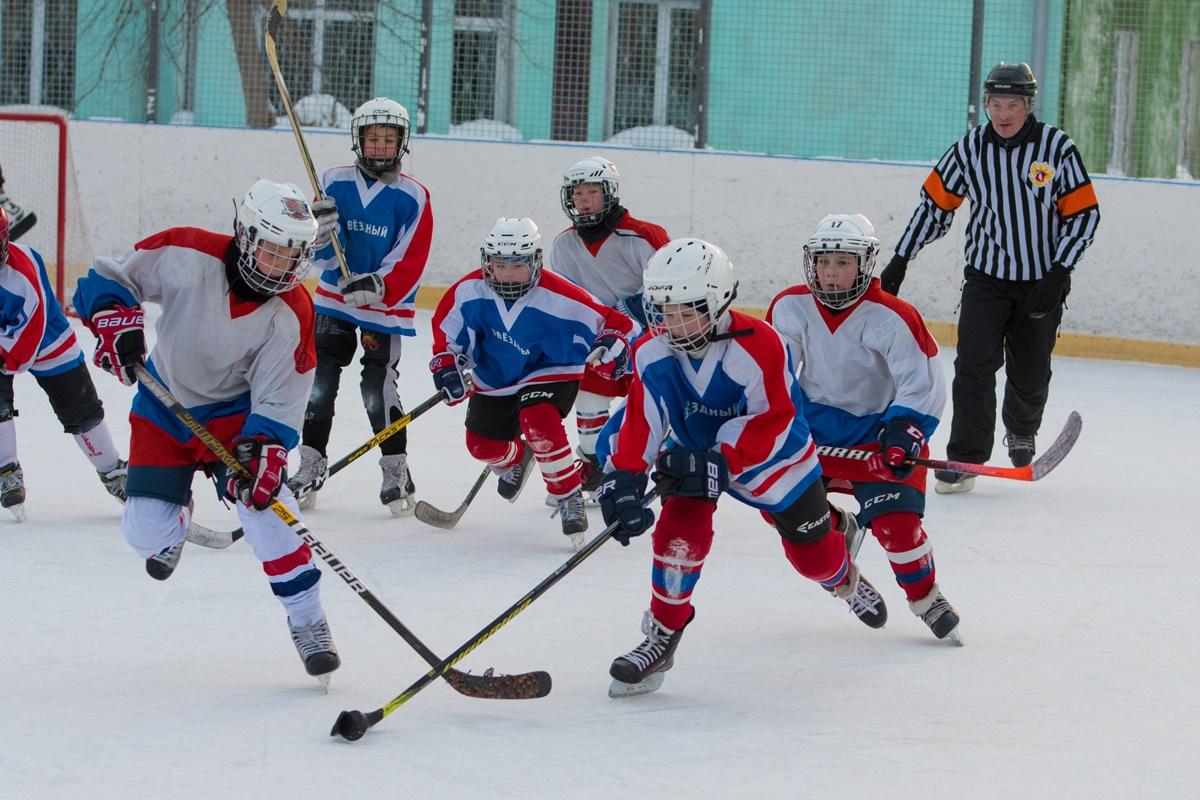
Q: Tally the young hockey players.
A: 7